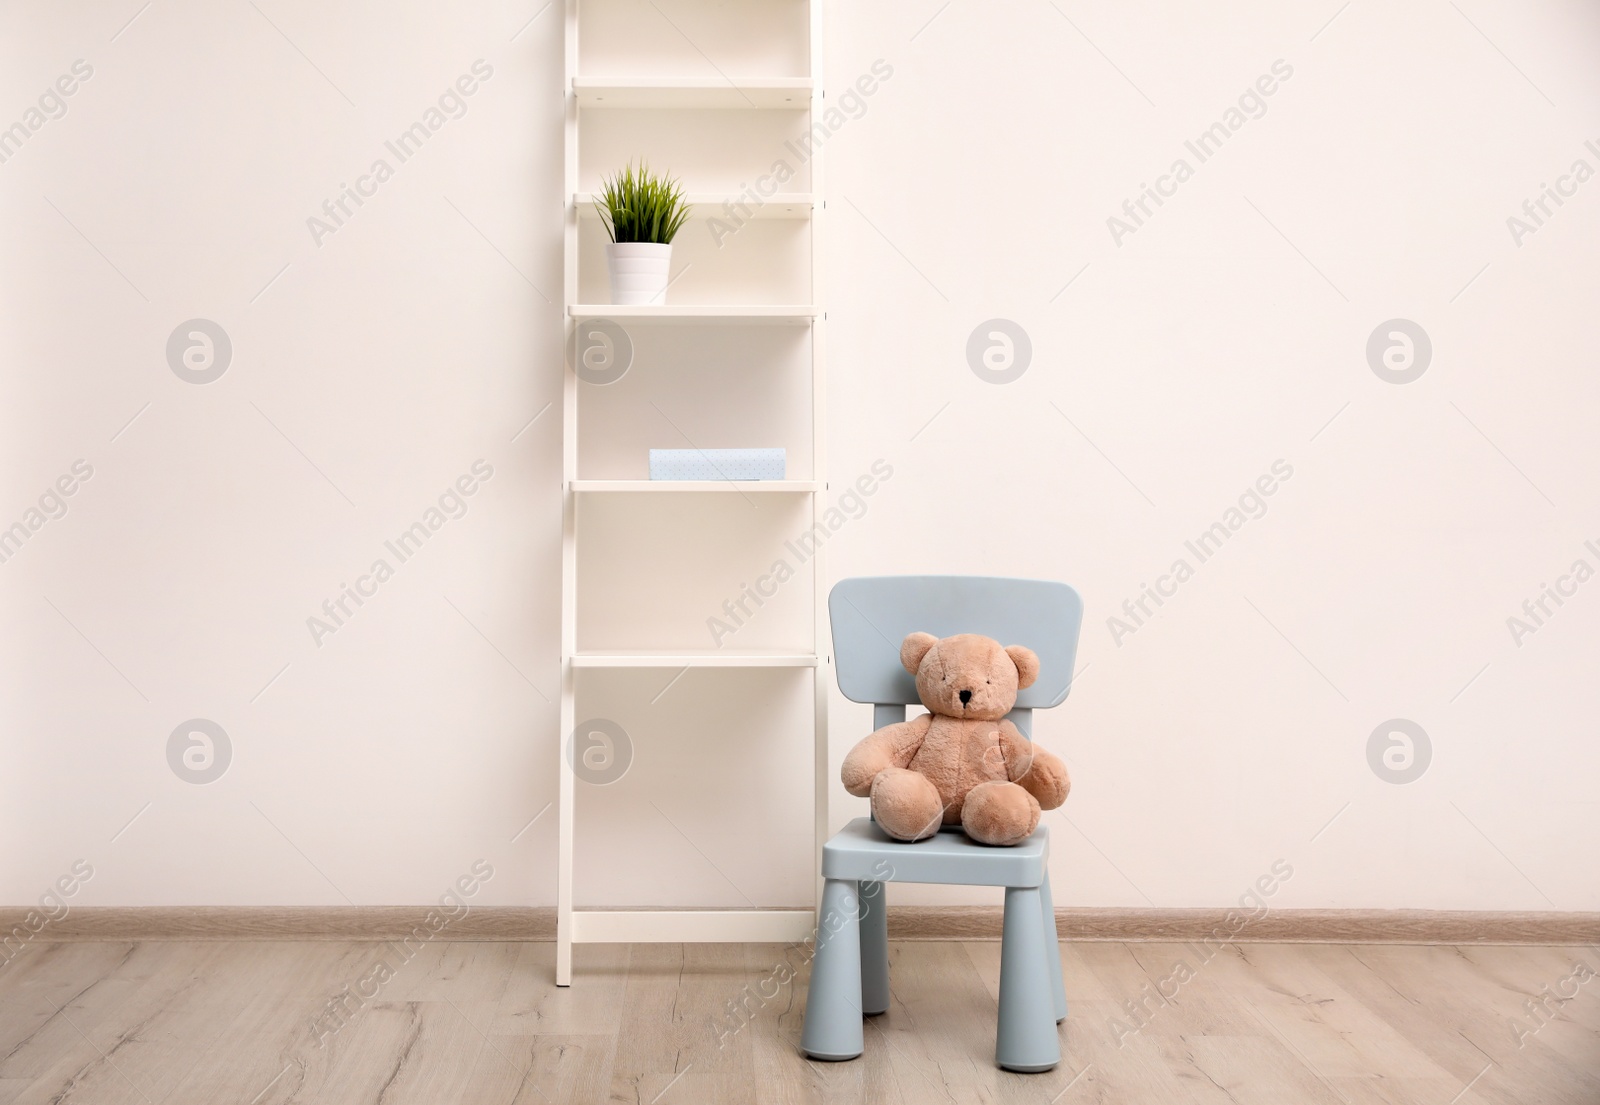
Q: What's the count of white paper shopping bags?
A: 0